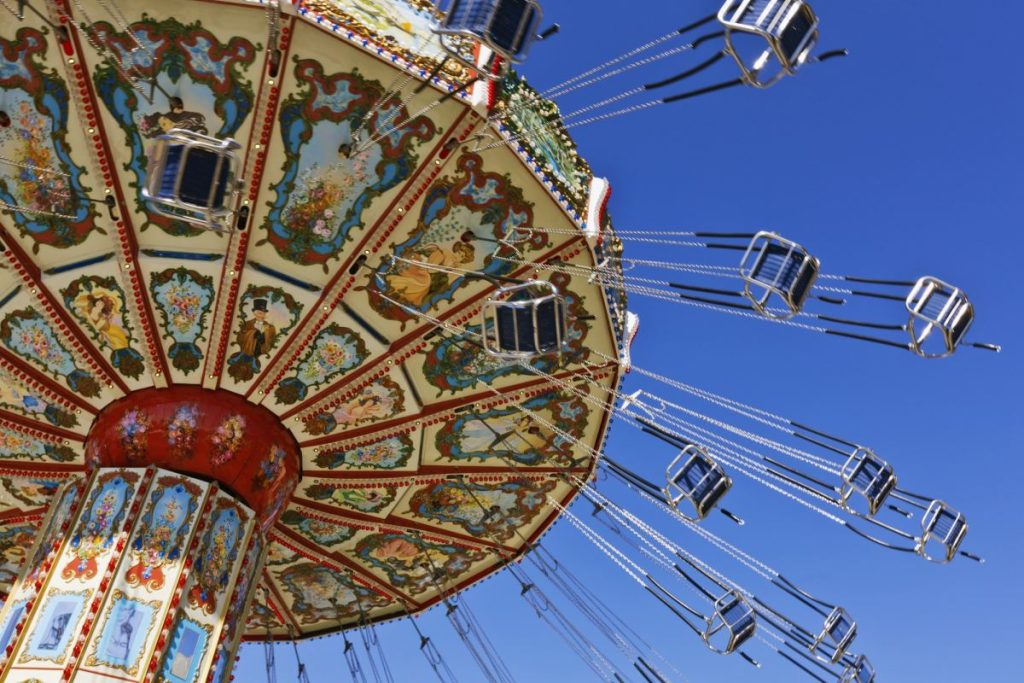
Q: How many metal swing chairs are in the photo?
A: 12